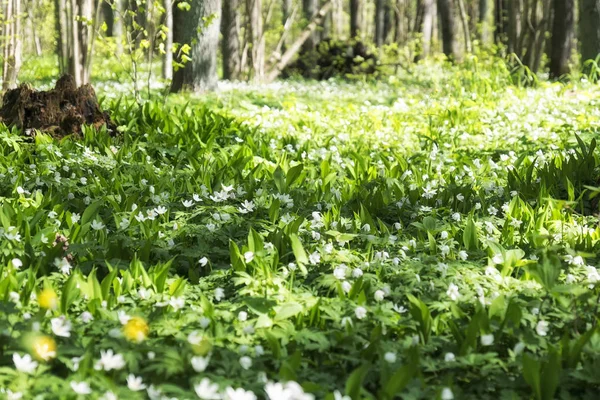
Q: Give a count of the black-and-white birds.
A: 0